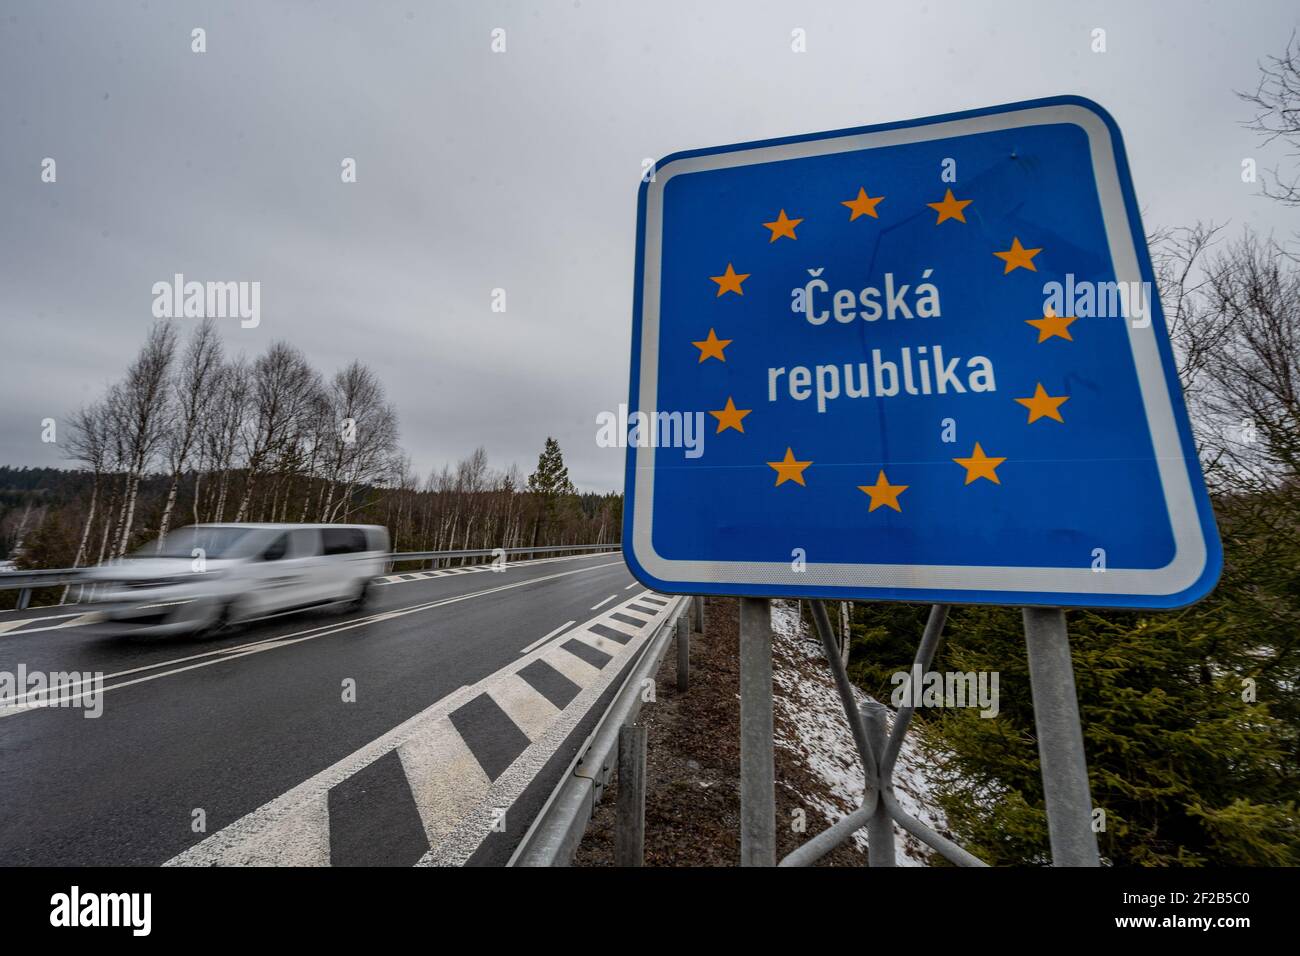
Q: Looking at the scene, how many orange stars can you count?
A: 12